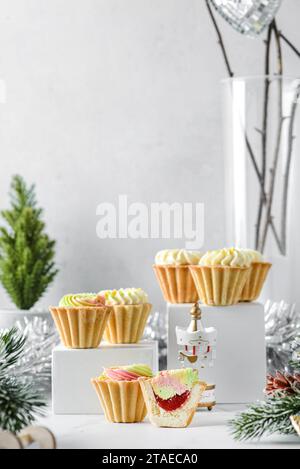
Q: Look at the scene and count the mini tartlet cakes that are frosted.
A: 7